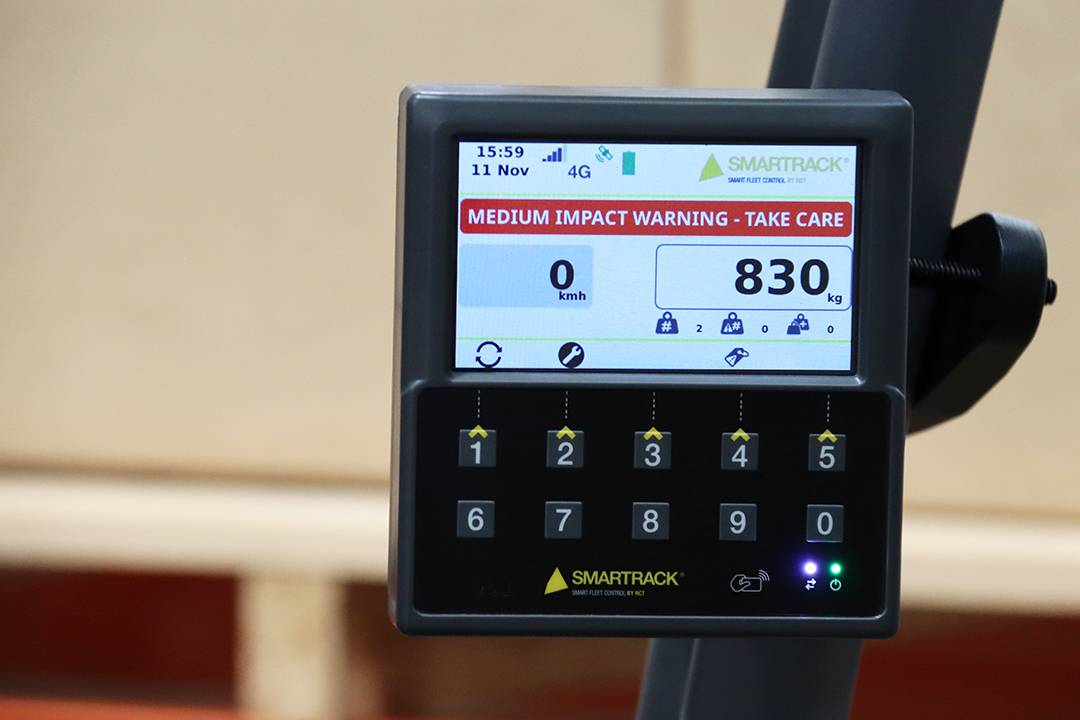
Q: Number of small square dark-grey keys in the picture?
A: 10